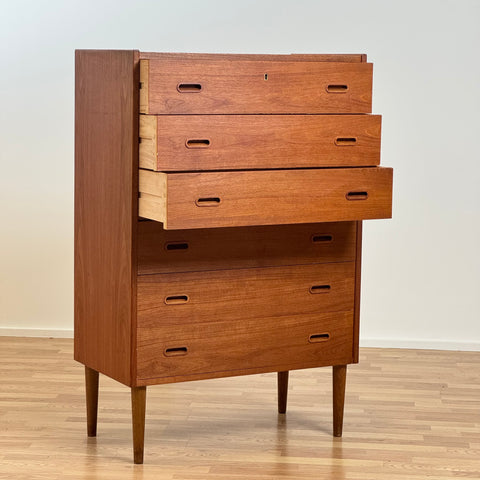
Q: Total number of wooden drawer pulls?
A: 12